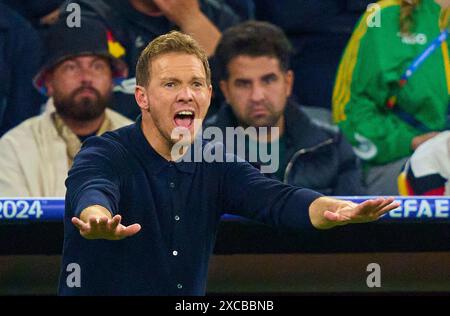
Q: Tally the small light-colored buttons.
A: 4